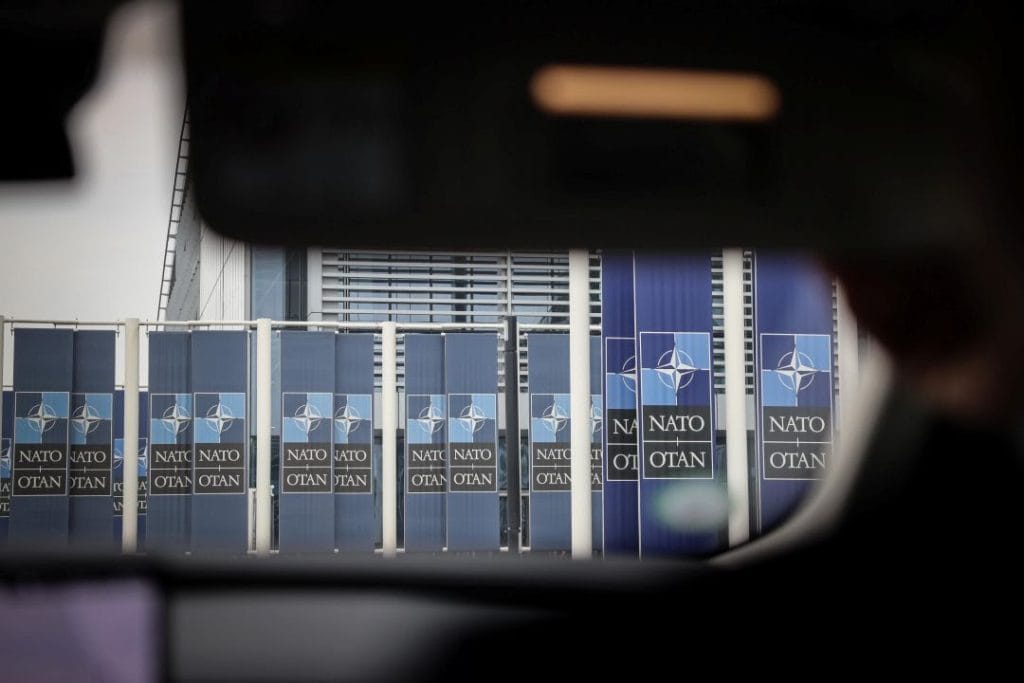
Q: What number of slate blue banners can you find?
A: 10